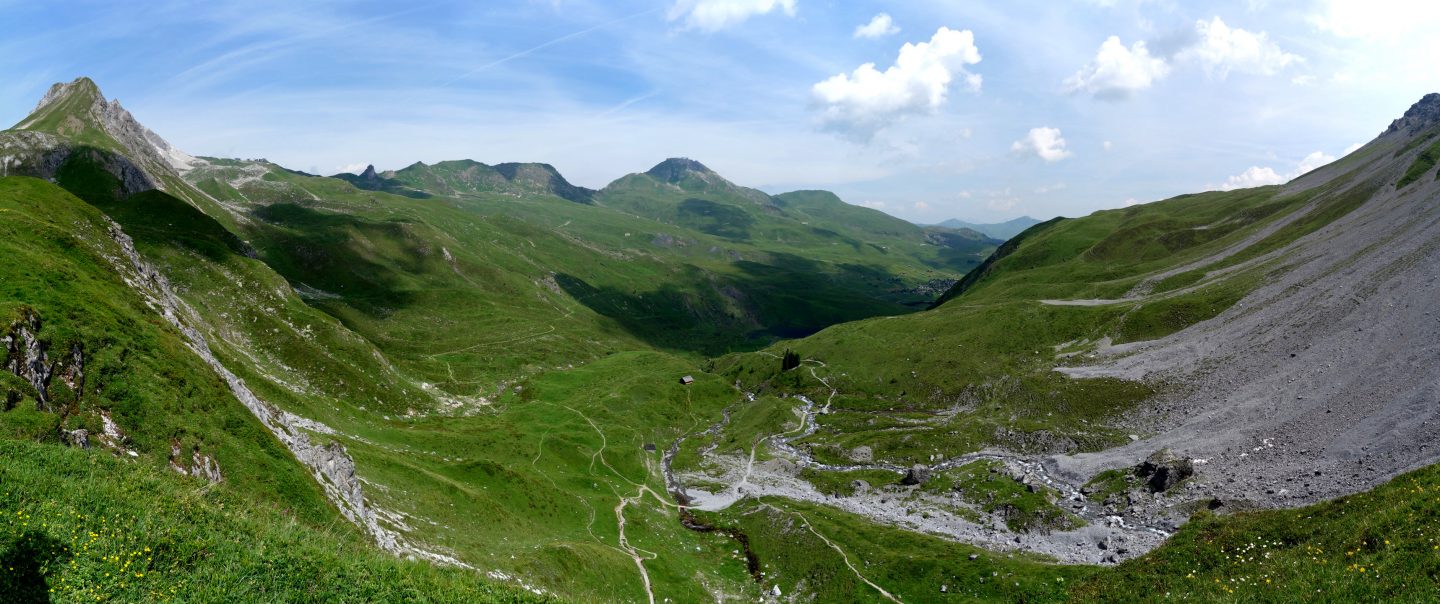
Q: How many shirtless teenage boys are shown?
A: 0